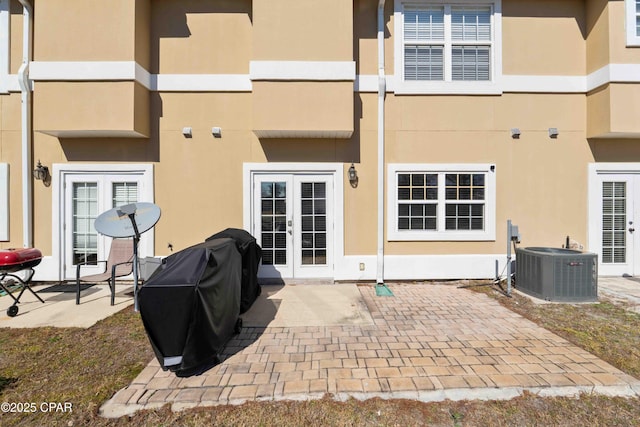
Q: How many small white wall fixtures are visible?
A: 4